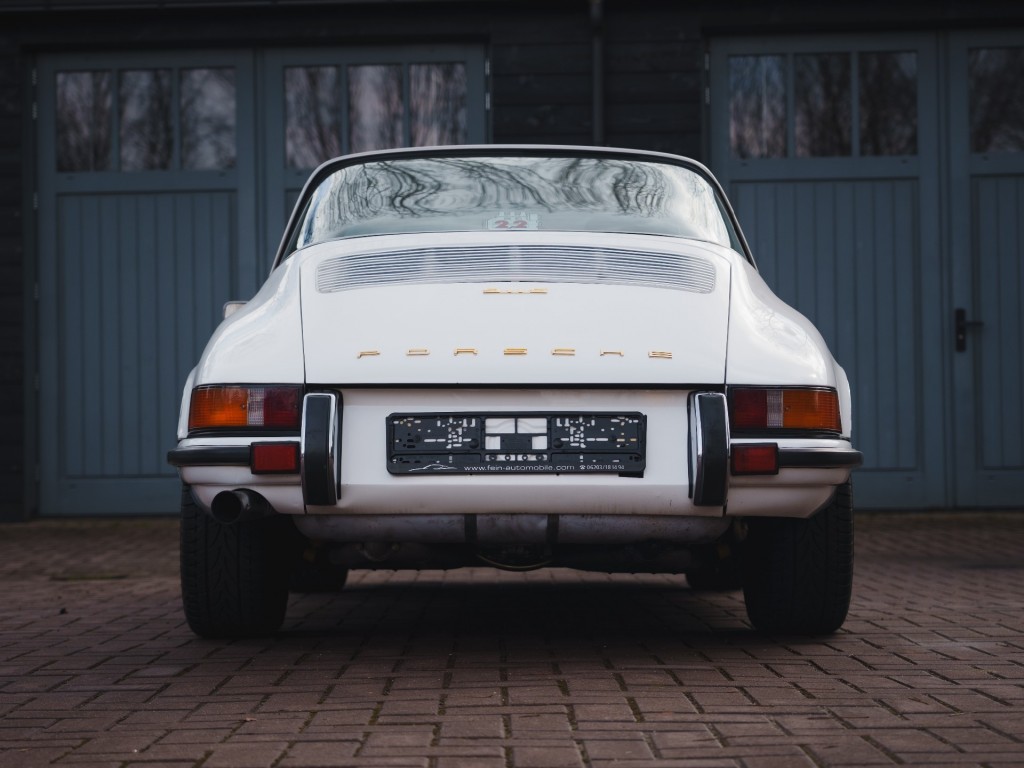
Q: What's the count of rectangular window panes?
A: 10